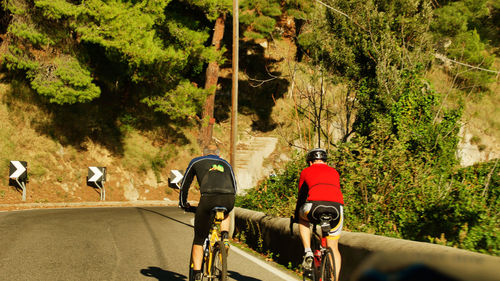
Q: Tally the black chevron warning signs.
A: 3